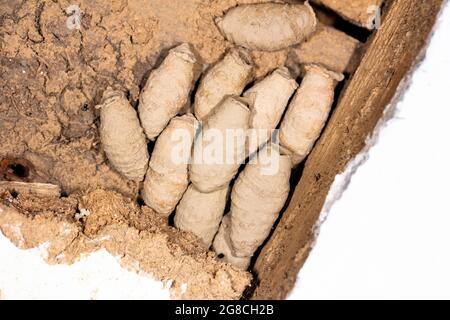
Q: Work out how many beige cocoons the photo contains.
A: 11